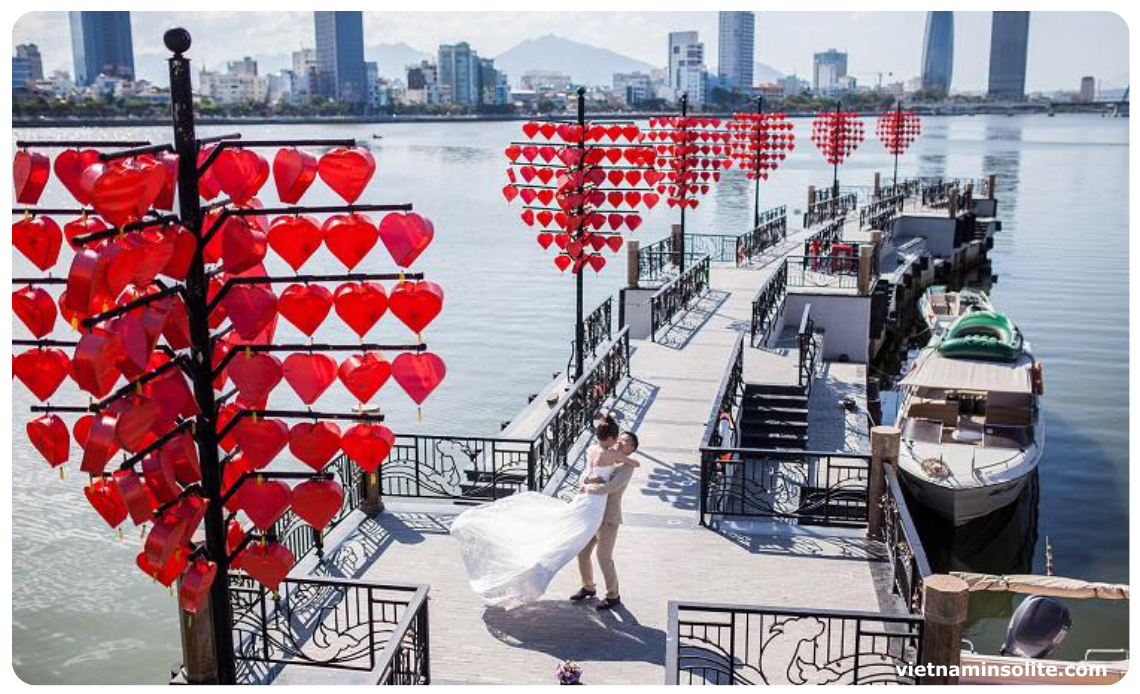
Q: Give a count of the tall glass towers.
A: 5